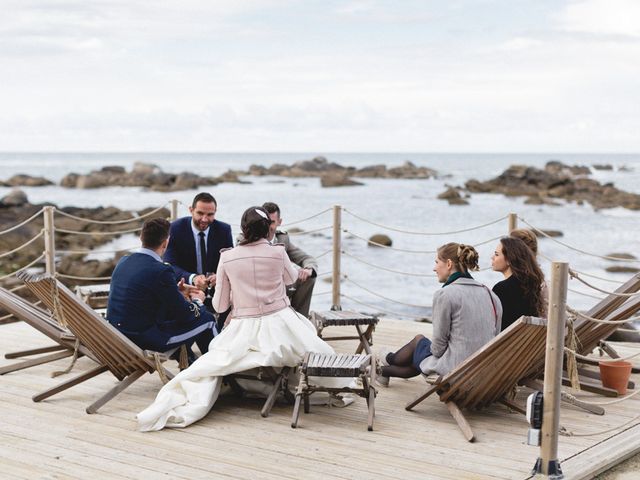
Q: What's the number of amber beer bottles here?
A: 0